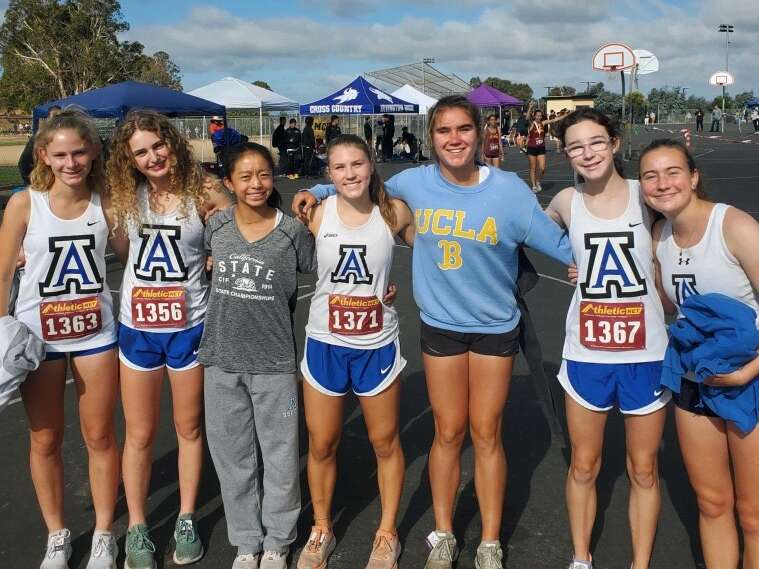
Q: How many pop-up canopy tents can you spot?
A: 5